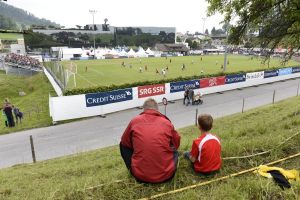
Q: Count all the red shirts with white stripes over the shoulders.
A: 1